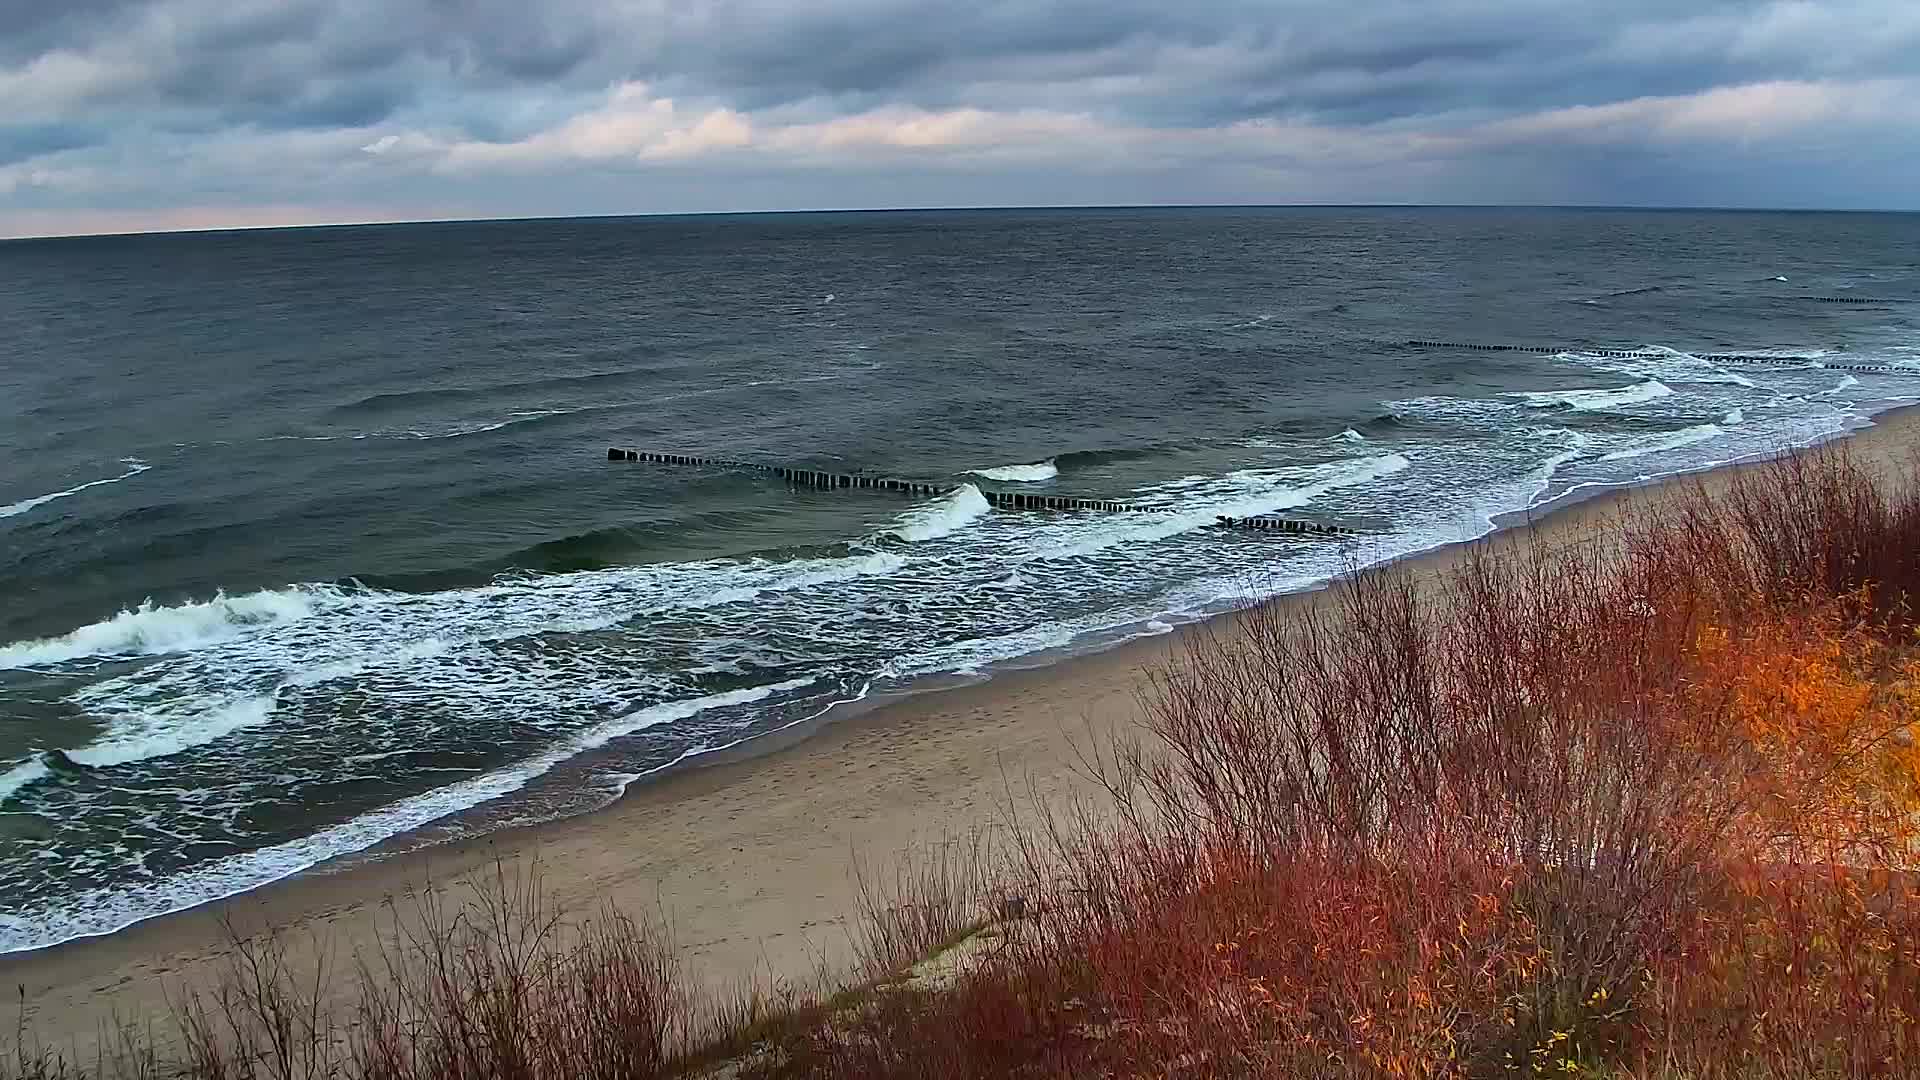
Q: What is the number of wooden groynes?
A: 3